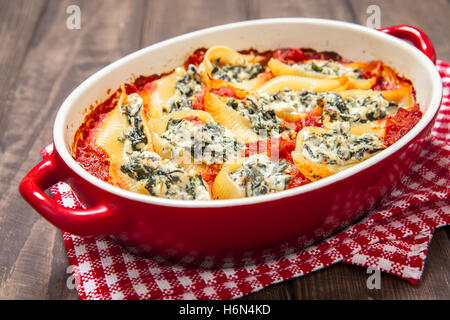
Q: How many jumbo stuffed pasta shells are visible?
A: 11